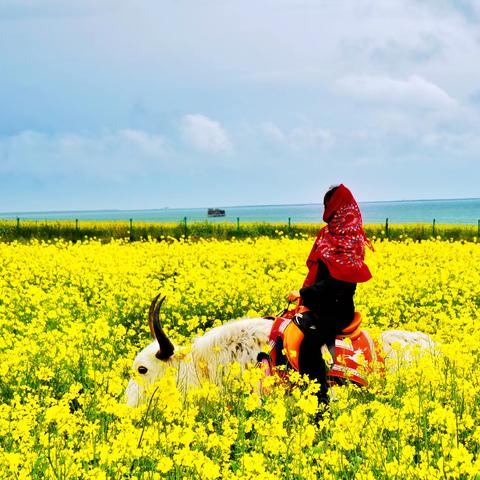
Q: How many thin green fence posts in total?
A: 9